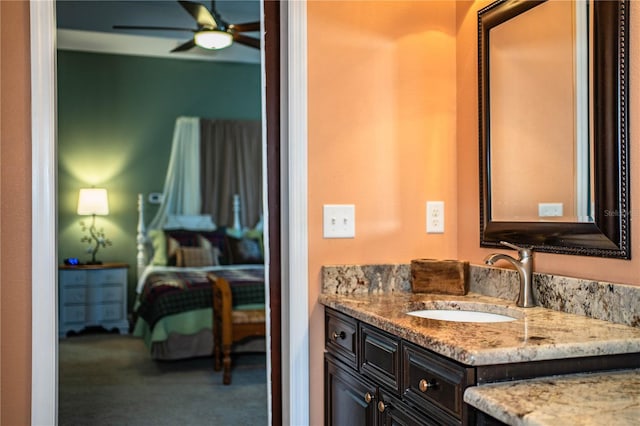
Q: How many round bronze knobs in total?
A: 4